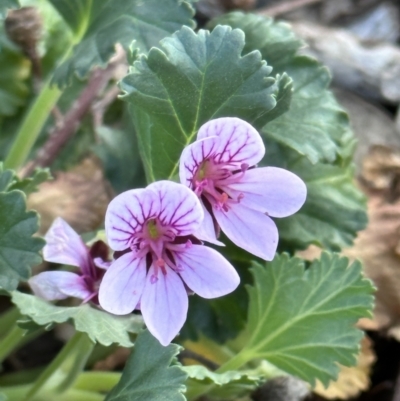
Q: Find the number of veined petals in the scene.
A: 4